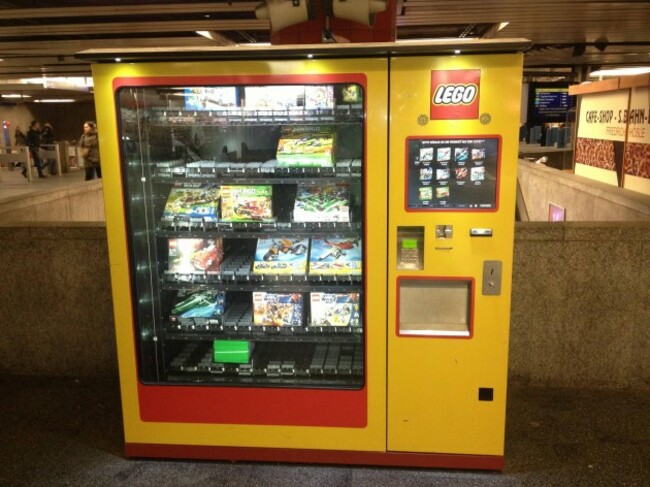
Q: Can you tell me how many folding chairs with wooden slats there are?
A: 0